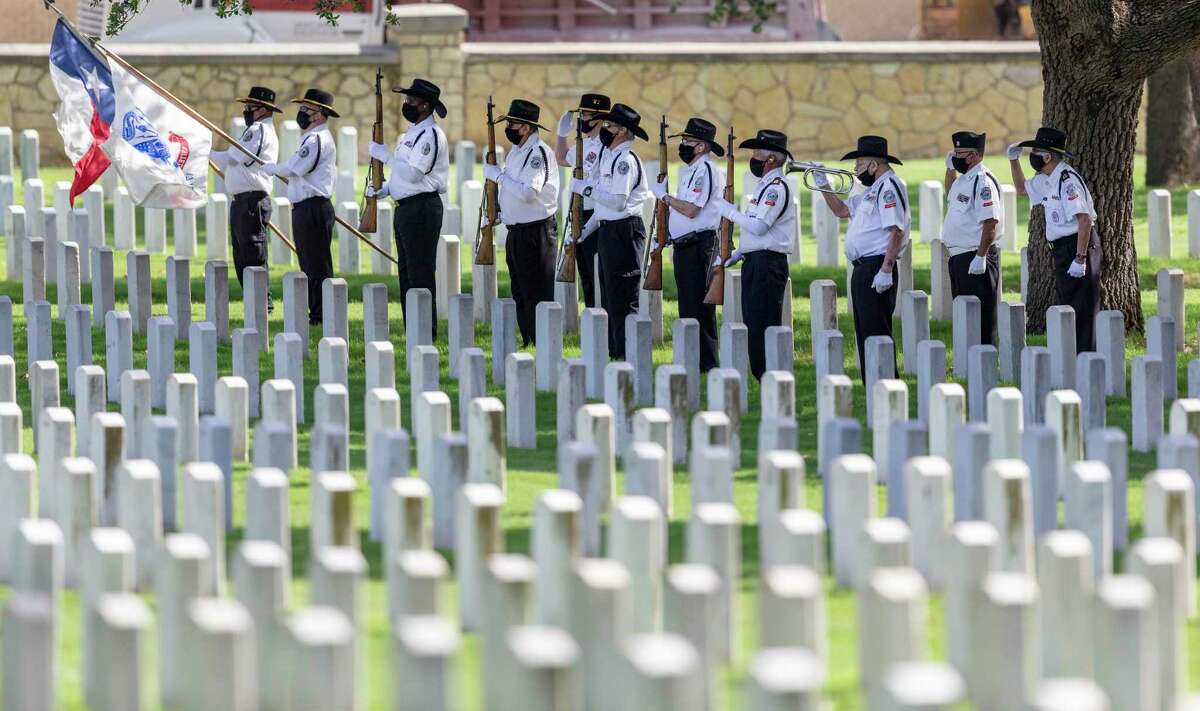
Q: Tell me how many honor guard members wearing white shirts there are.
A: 11